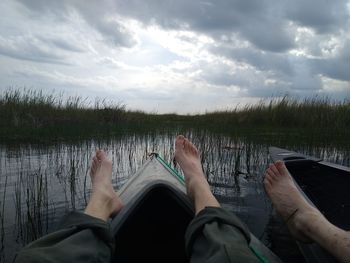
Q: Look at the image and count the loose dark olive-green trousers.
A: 1